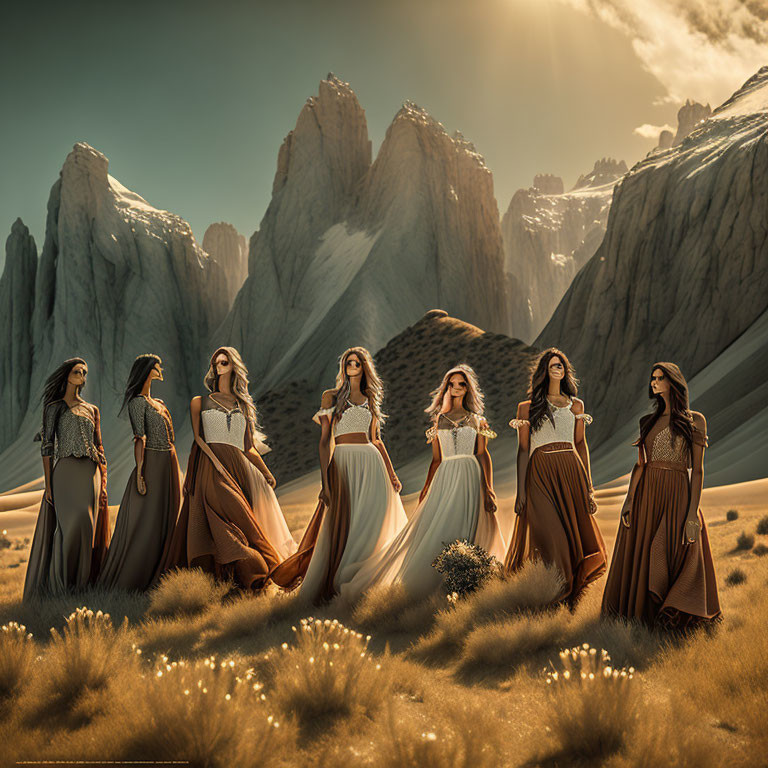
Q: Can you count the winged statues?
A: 0